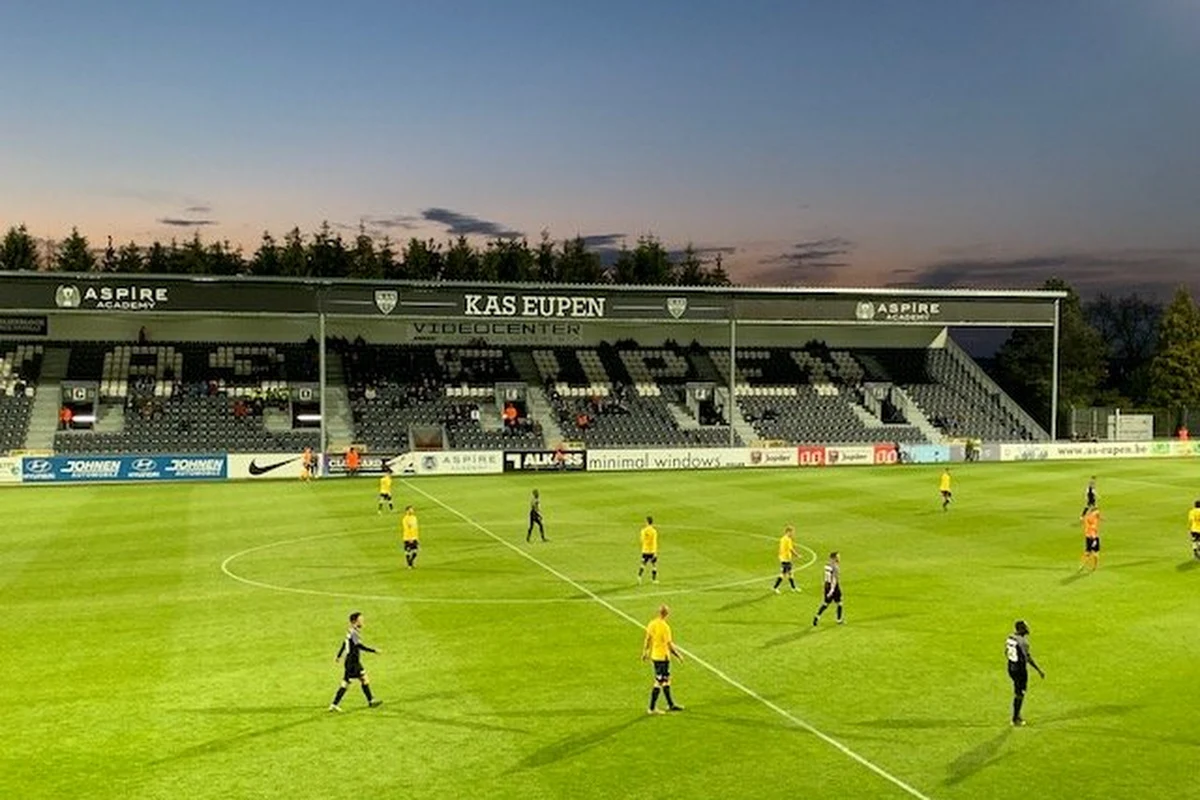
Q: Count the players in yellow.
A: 7